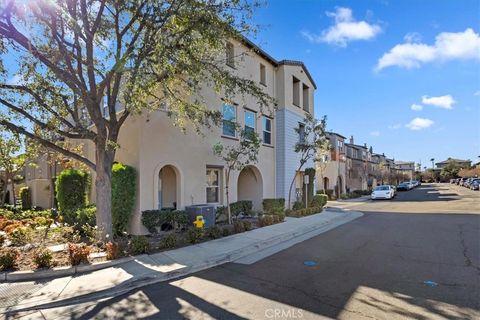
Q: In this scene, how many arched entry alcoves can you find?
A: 2